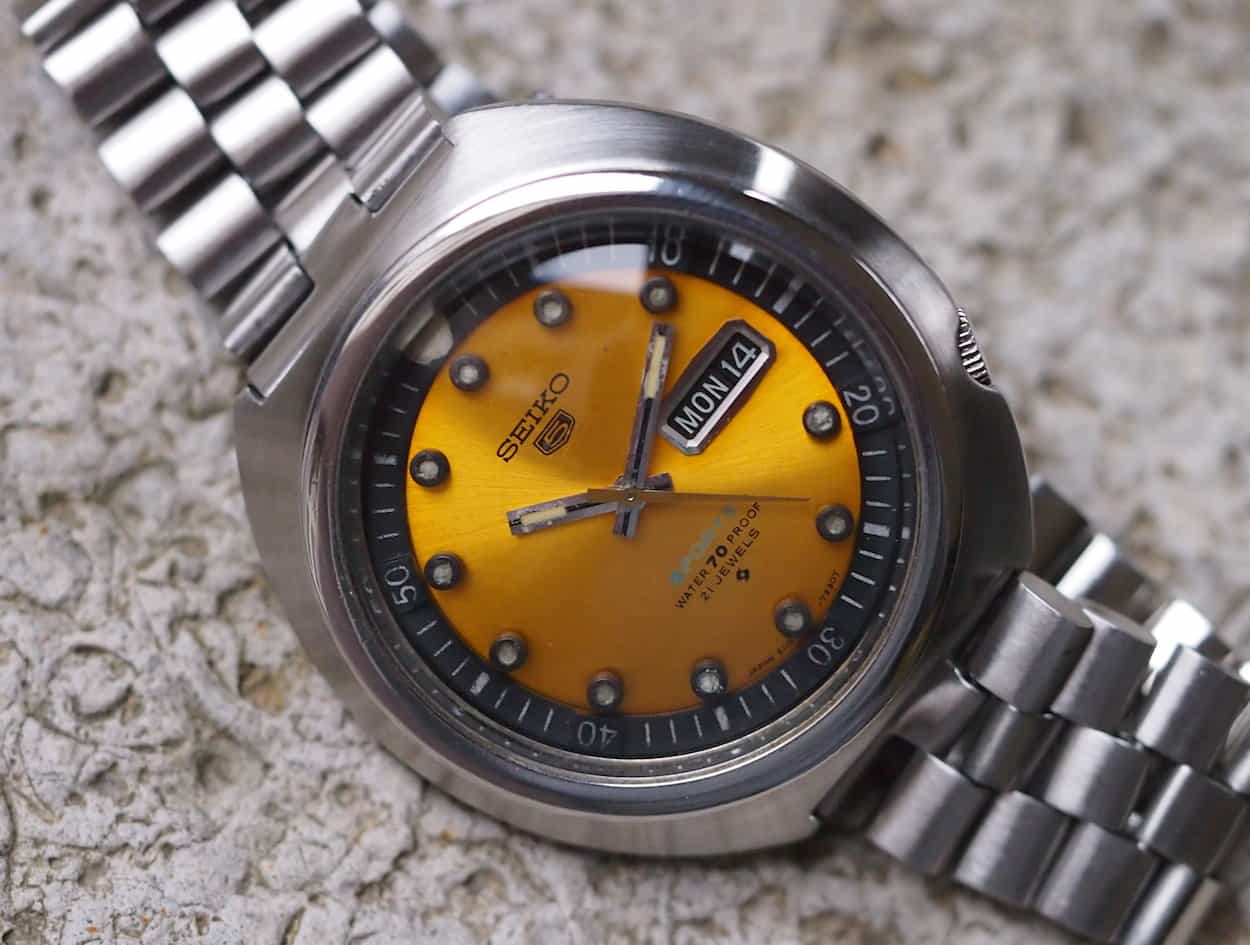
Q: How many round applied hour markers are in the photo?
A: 11